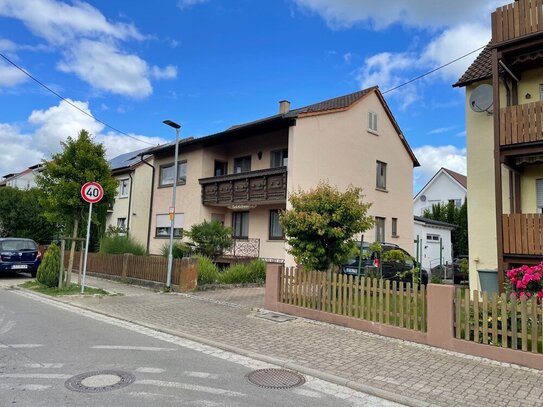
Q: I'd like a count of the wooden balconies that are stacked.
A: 3